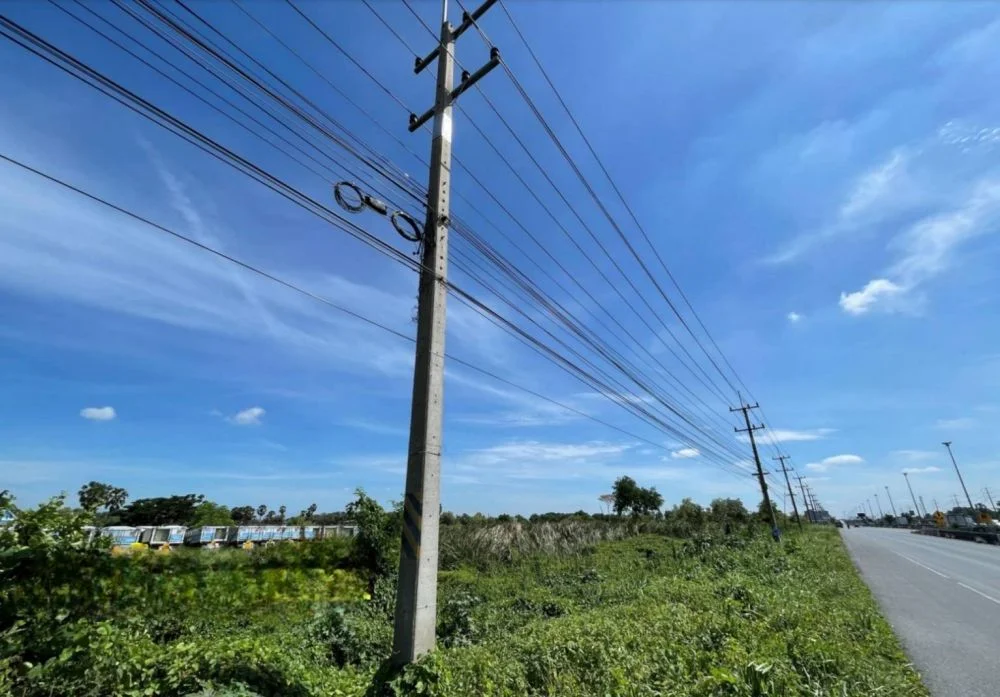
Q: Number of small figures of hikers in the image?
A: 0